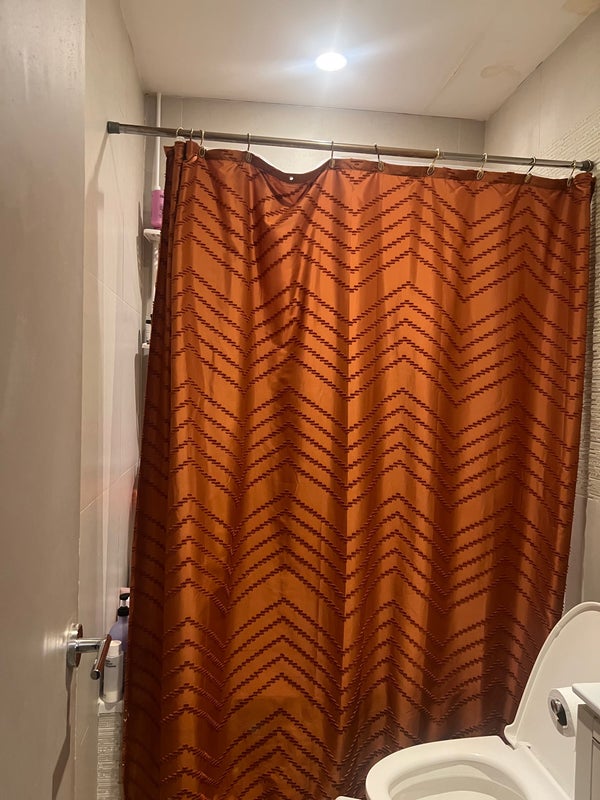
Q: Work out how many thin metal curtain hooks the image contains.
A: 10